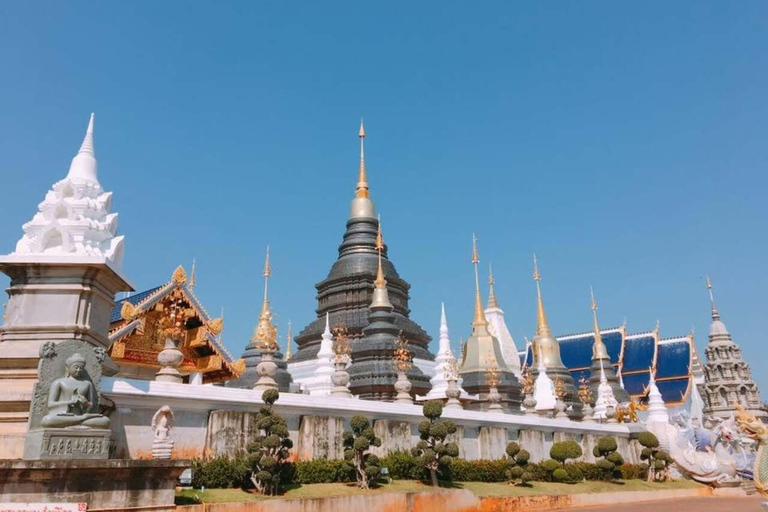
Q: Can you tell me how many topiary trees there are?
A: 7